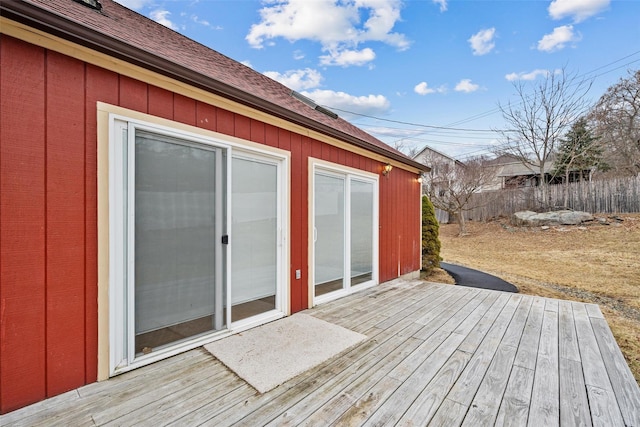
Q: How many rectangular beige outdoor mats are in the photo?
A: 1